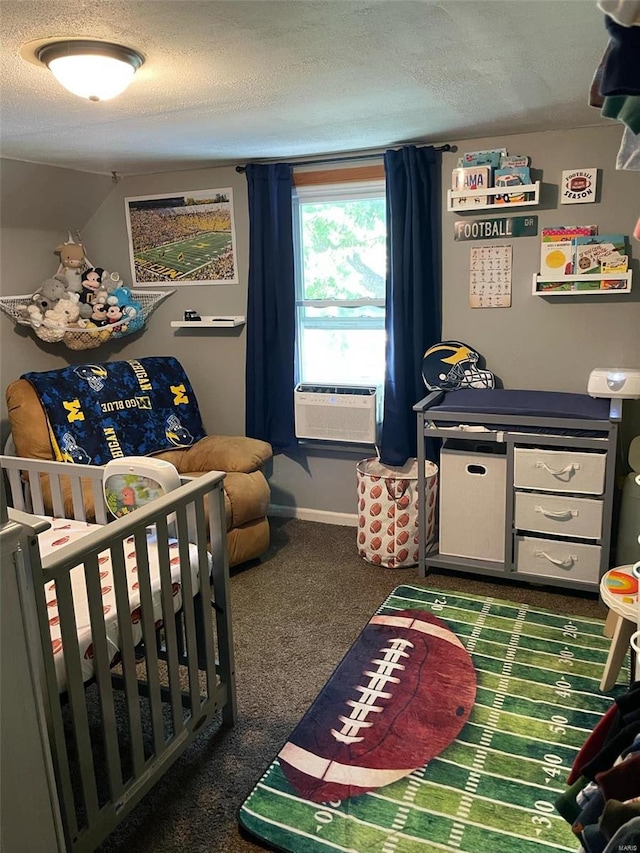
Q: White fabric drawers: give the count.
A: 3